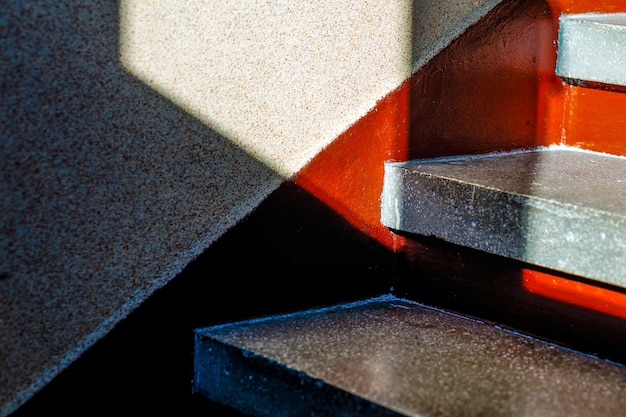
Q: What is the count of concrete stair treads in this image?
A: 3